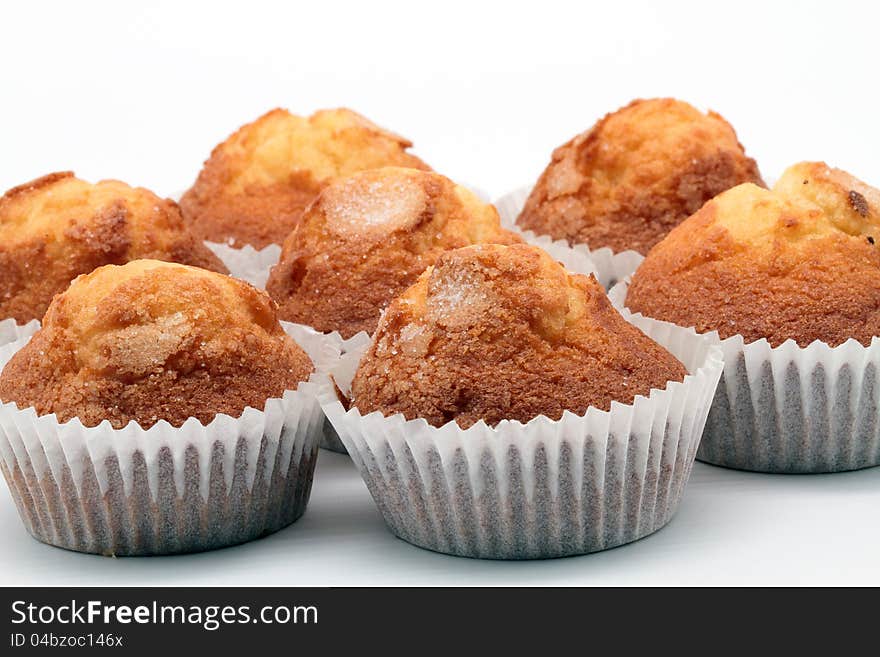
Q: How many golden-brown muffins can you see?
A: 7